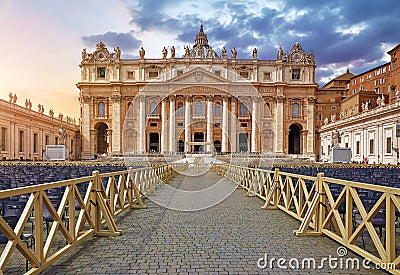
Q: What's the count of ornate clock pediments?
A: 2